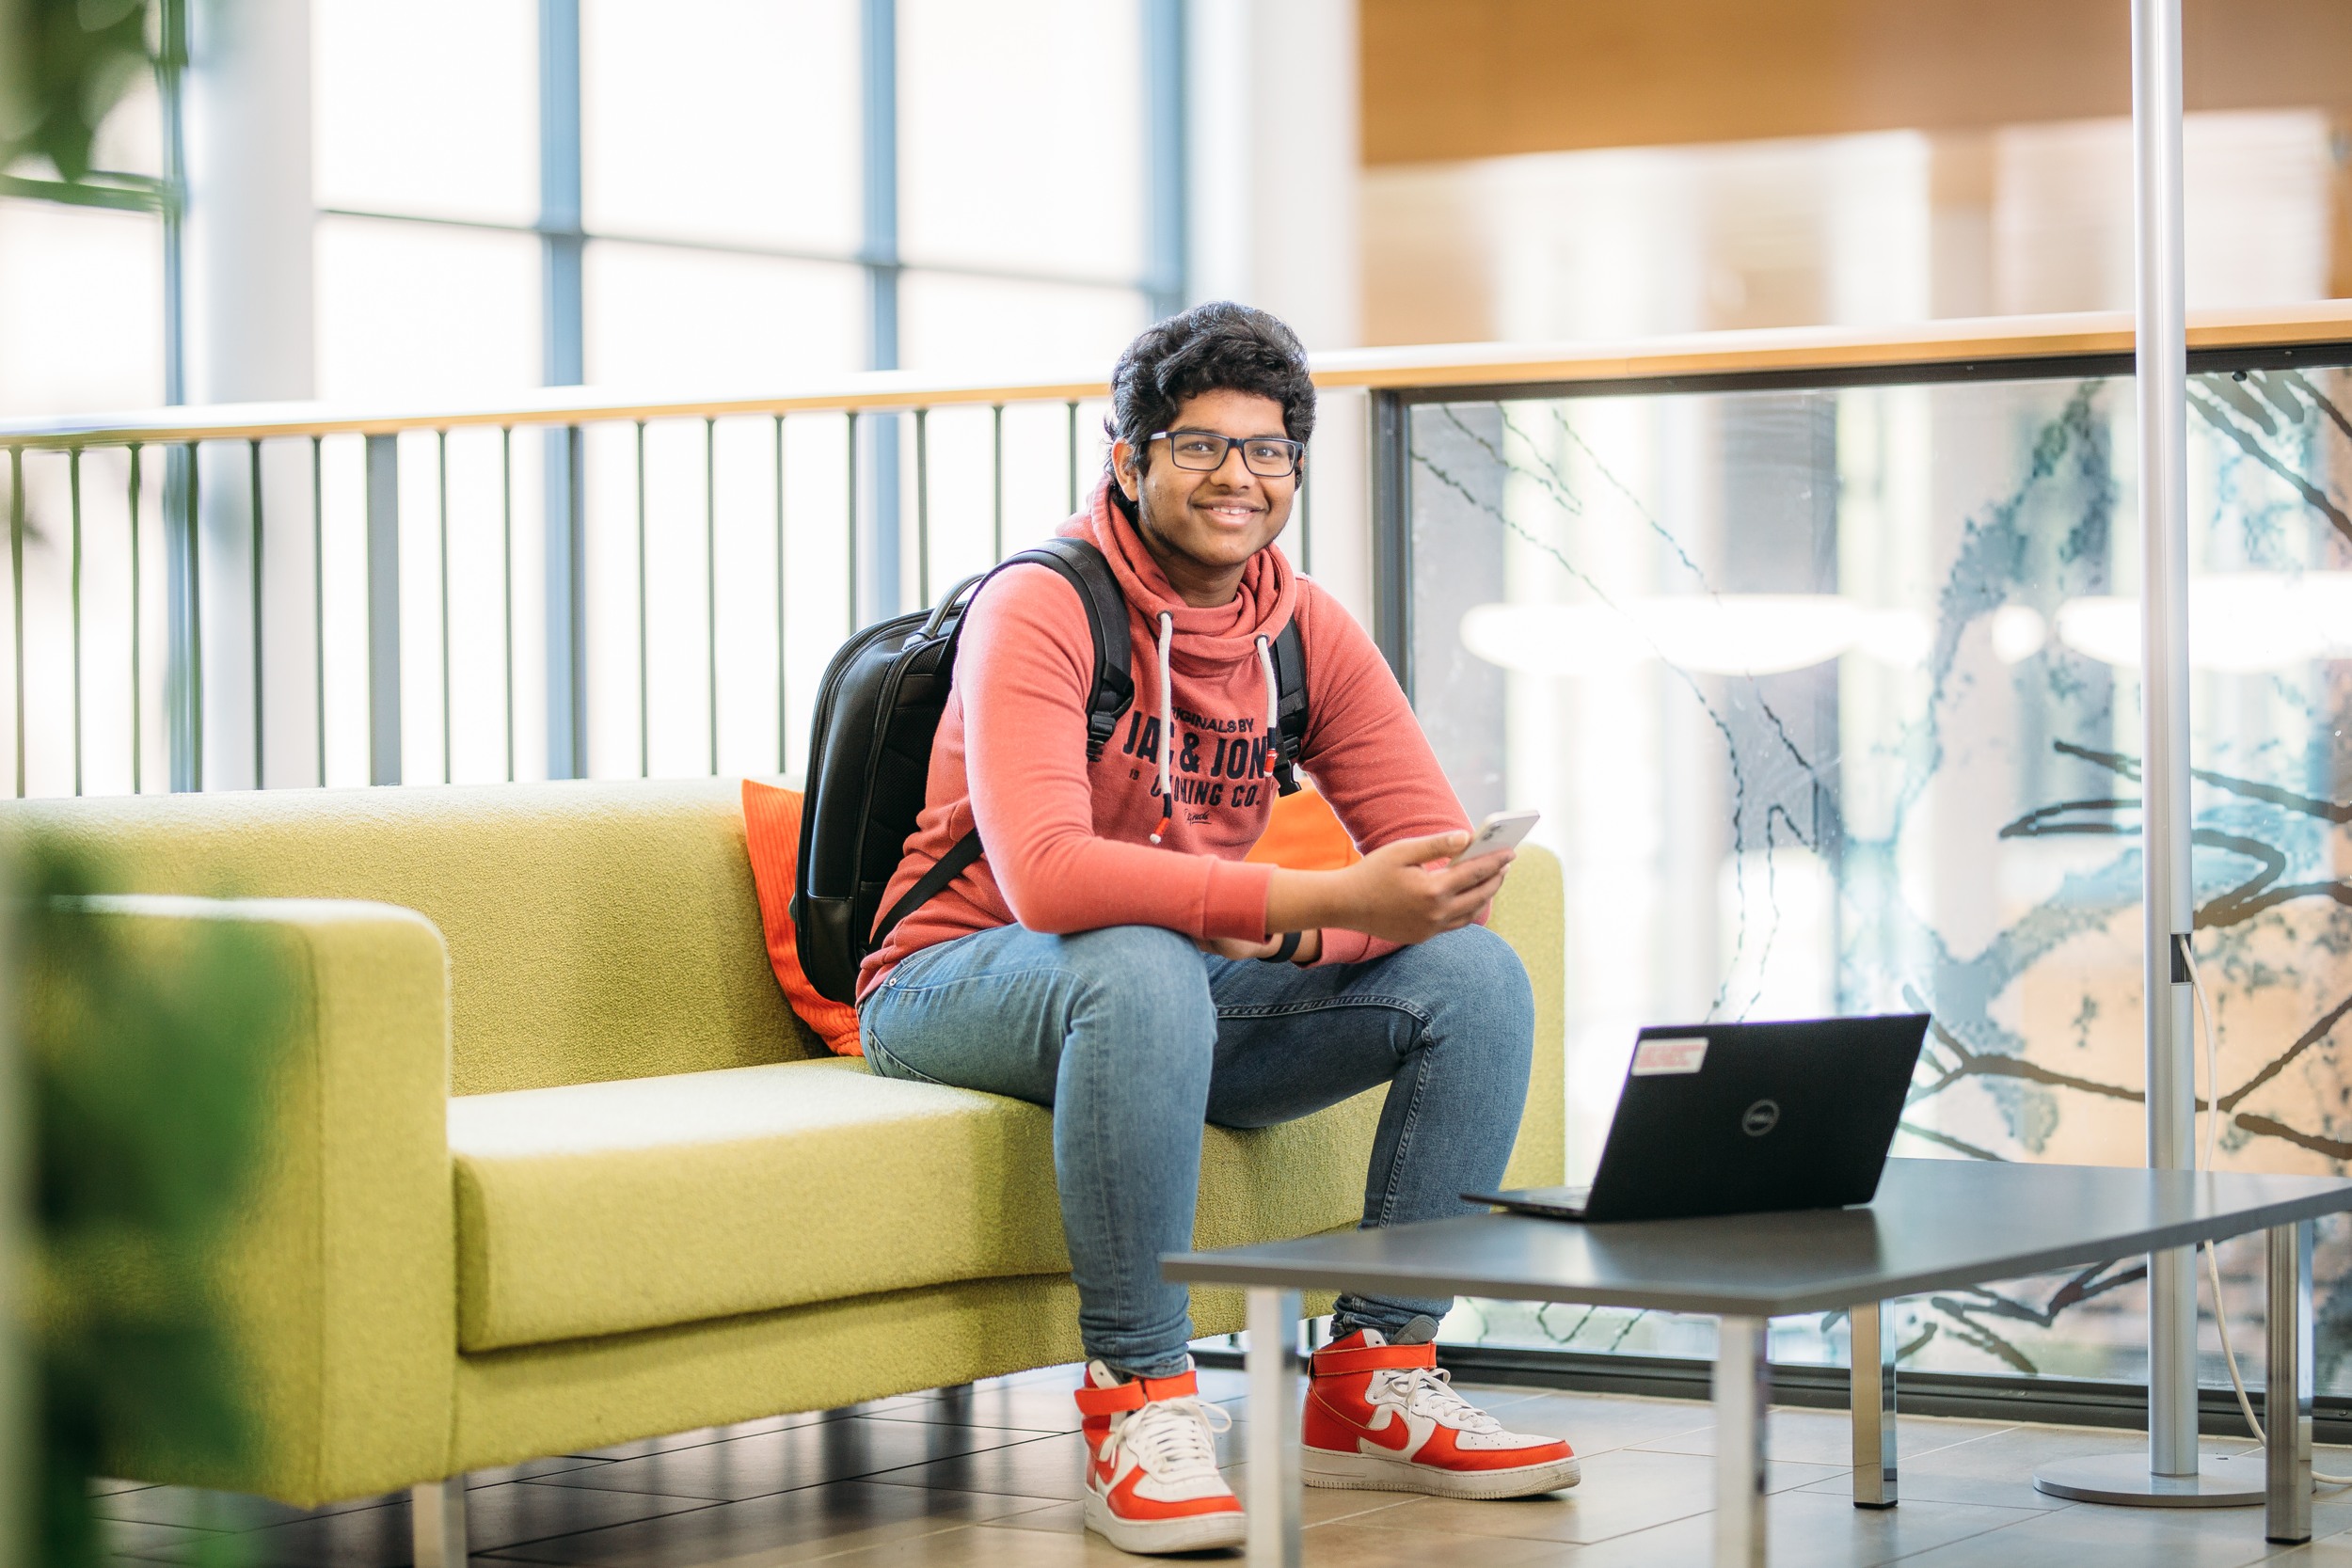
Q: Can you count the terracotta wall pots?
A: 0